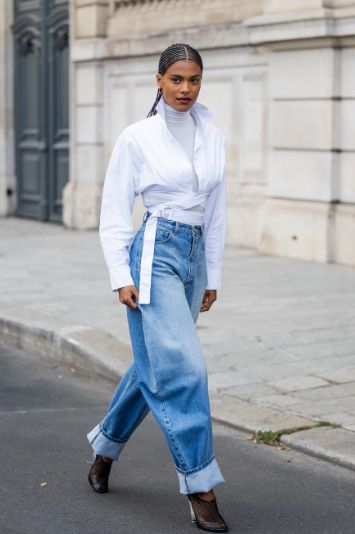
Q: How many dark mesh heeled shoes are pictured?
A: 2